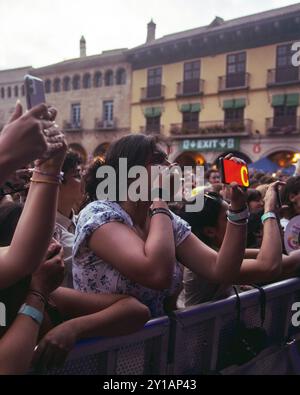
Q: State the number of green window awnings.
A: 4